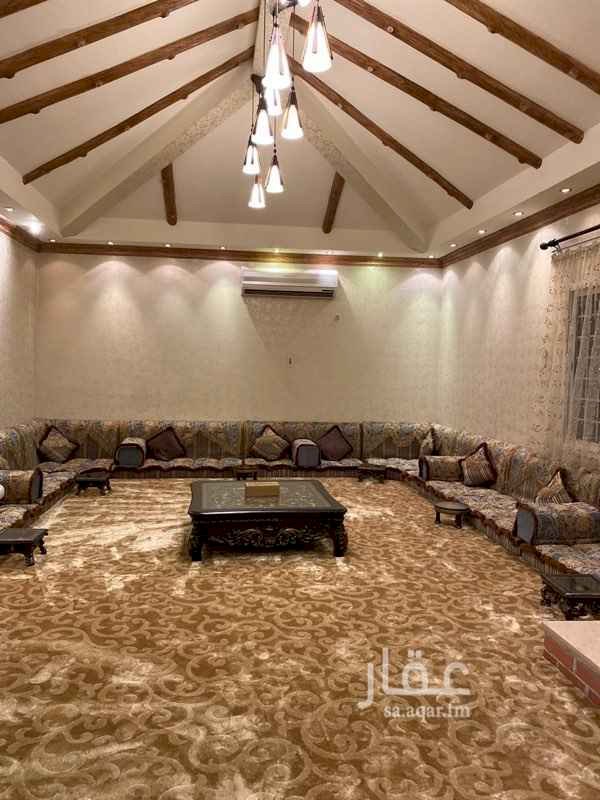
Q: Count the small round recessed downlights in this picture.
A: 14